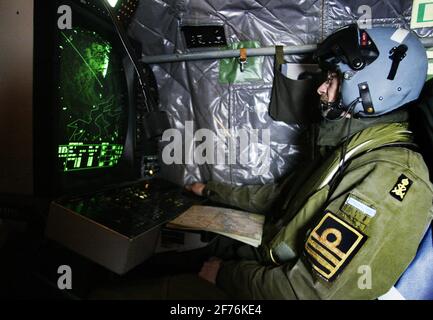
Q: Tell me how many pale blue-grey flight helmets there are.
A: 1